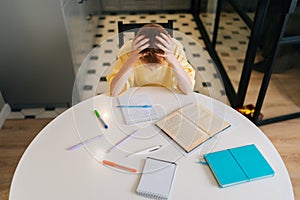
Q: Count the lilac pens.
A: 2